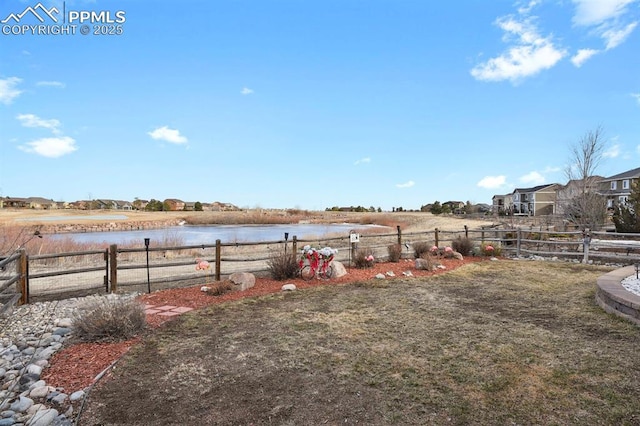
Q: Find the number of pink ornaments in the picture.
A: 5